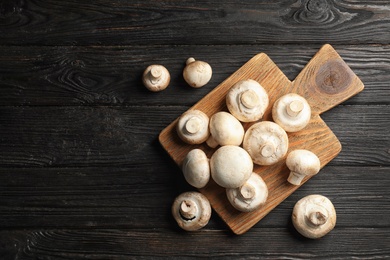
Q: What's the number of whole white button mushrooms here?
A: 13